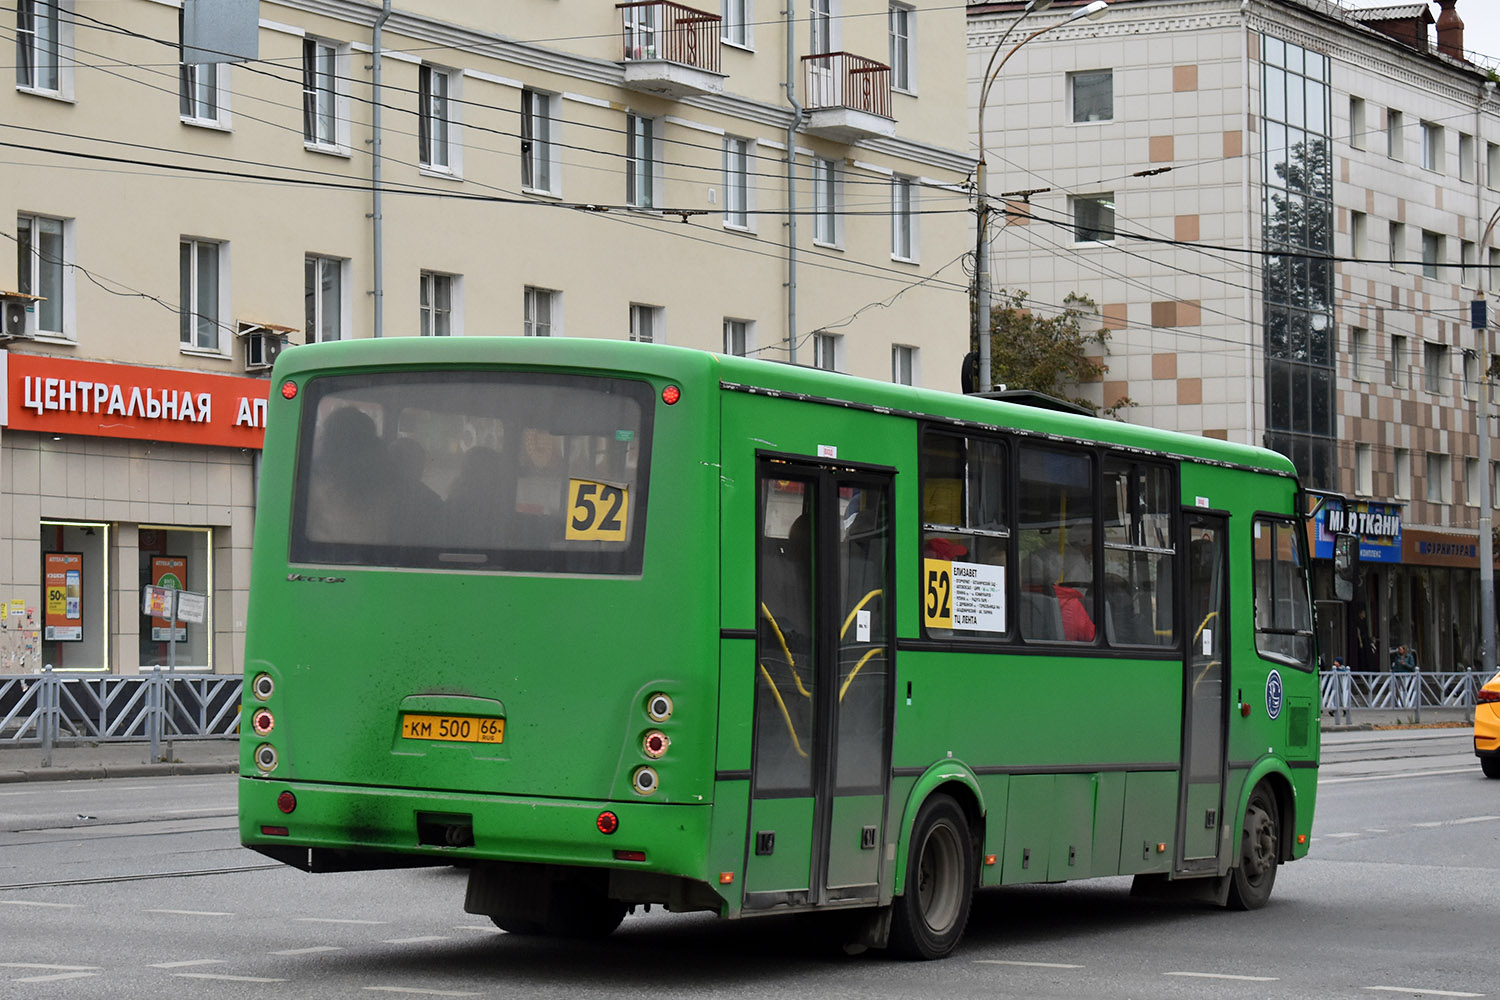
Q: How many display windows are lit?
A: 2